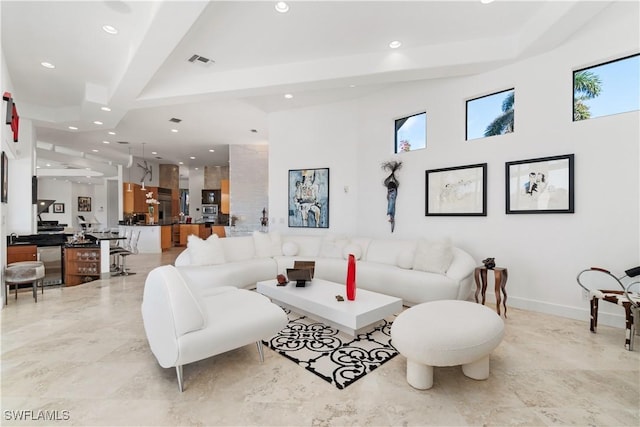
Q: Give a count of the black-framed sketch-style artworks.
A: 2